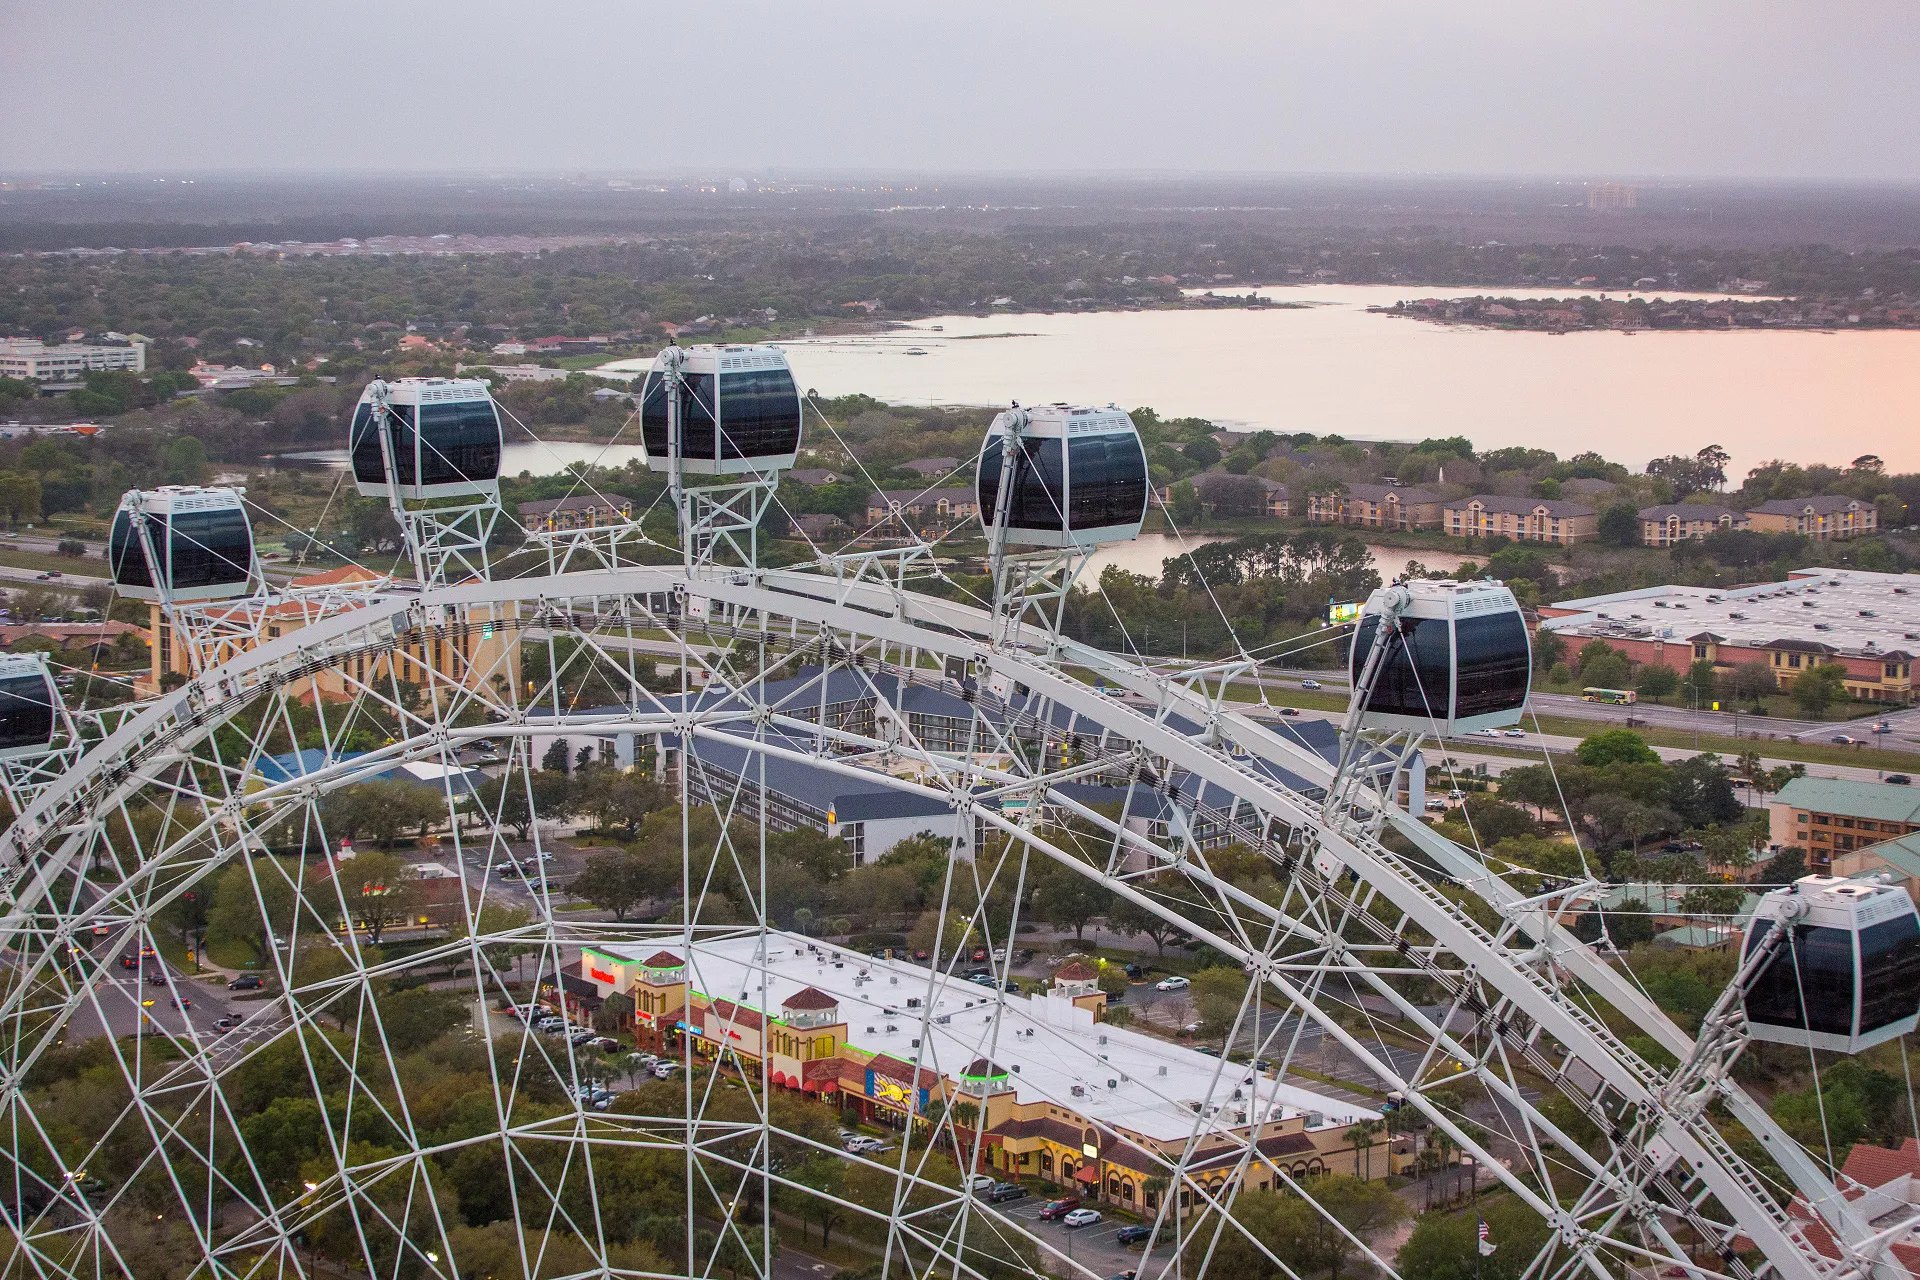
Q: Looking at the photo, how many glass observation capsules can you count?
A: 7